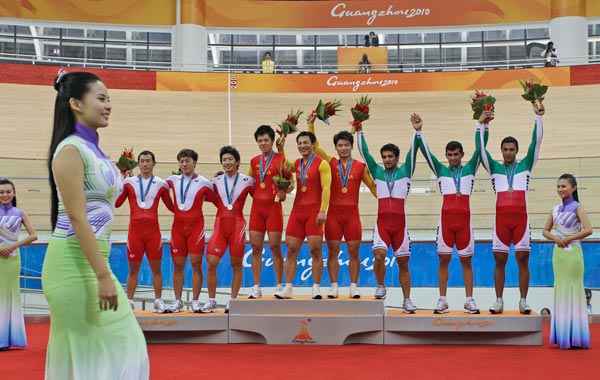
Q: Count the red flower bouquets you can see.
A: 7